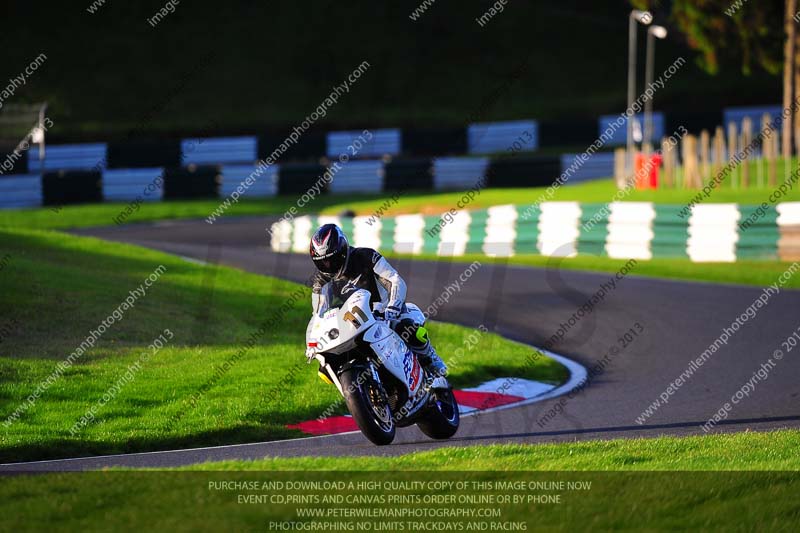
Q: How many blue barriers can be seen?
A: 12